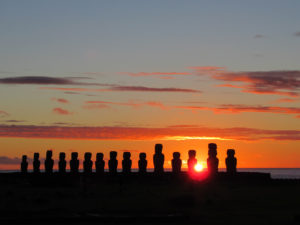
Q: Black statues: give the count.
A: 15